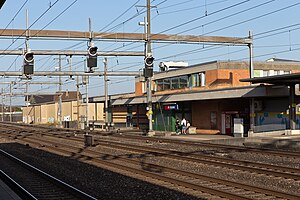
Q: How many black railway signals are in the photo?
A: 3